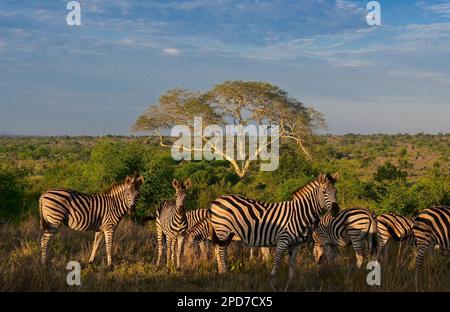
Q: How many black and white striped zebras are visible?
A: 7